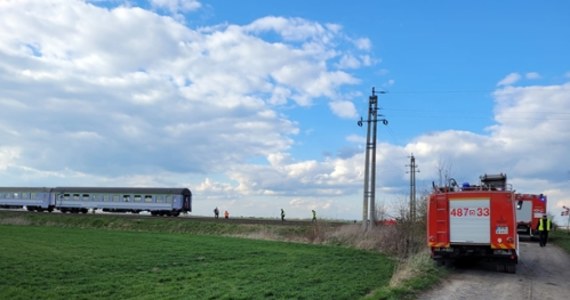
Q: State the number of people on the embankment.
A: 4